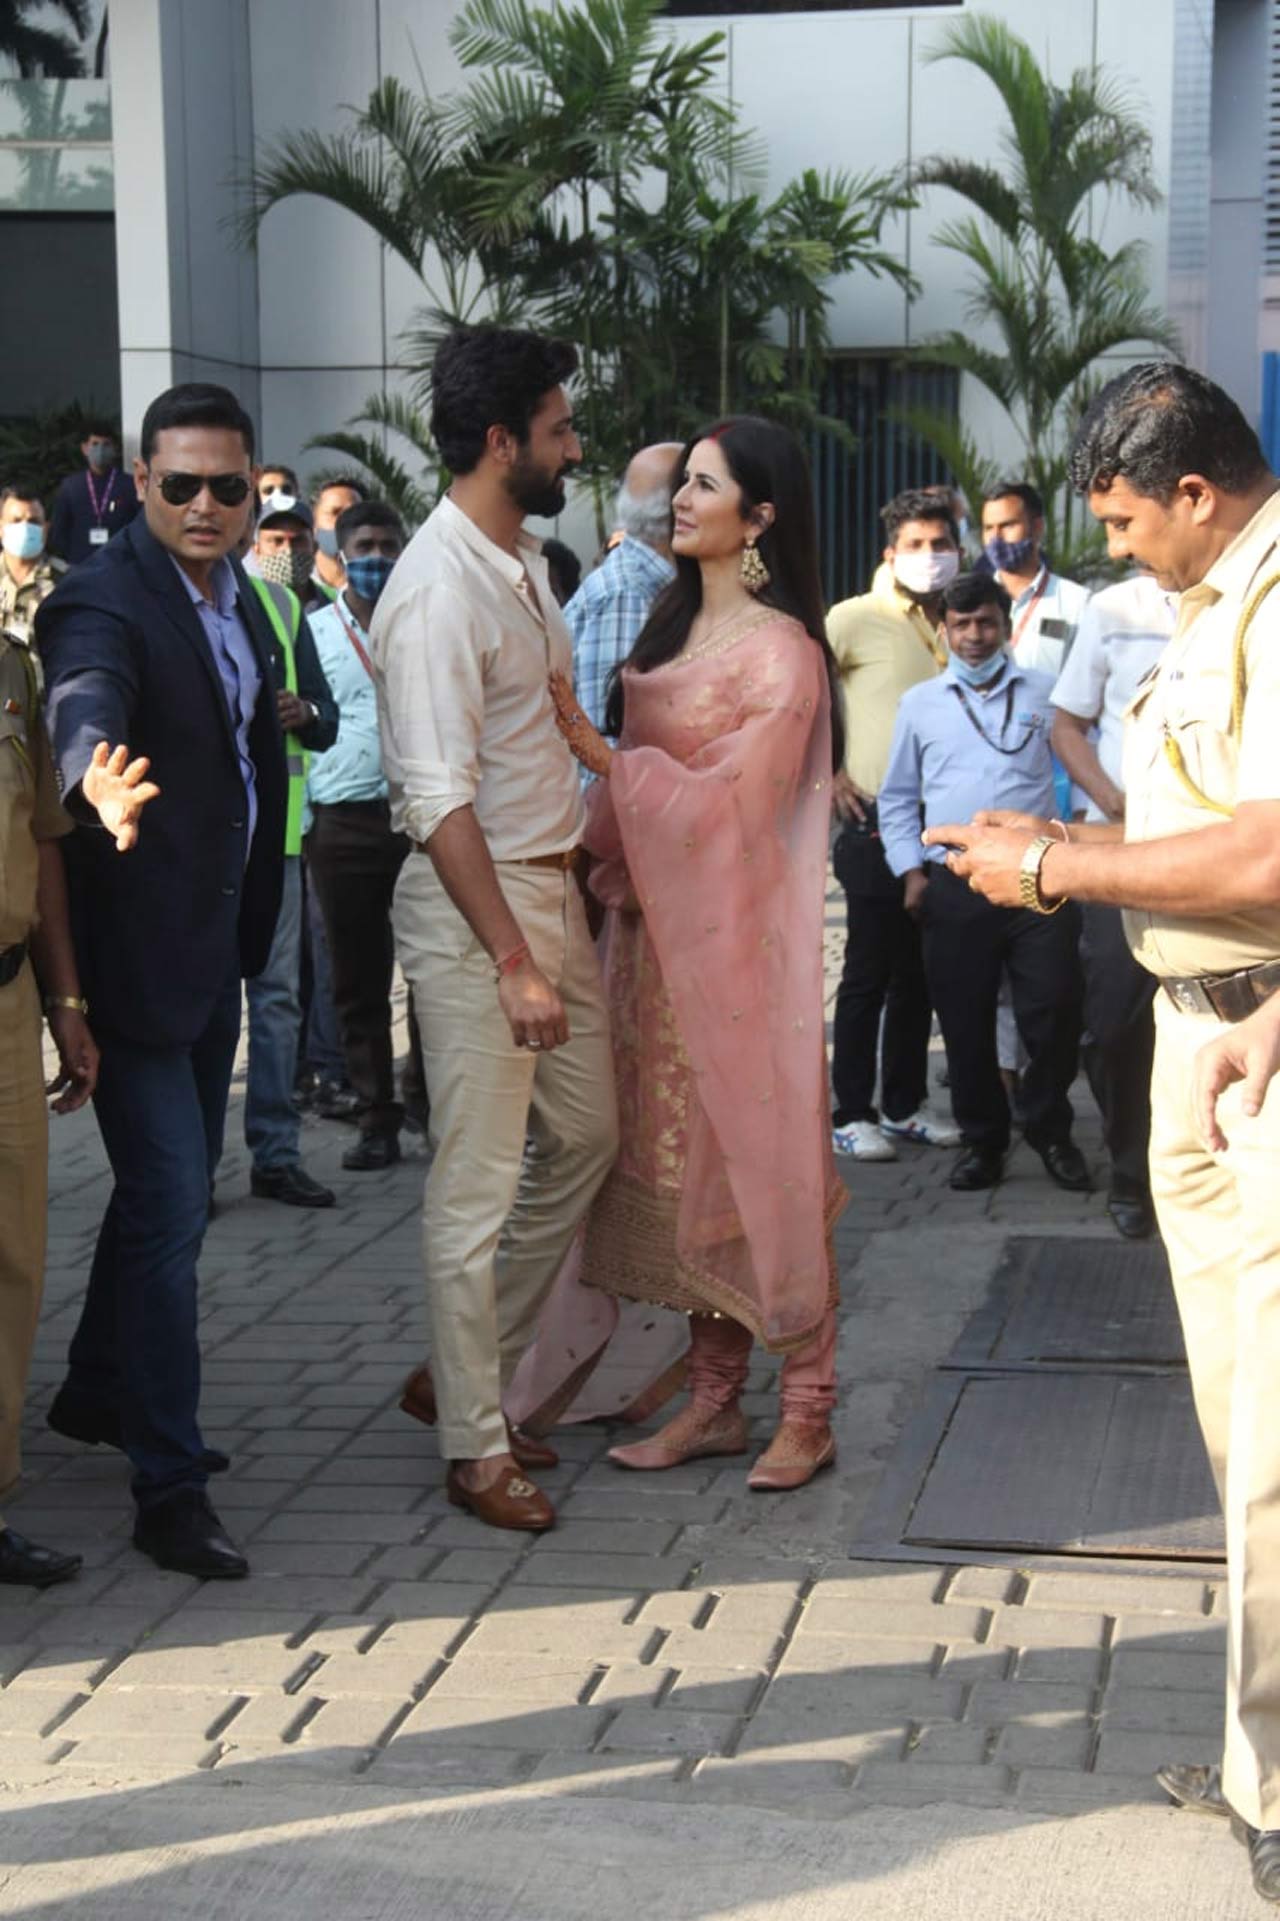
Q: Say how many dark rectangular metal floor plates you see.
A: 2